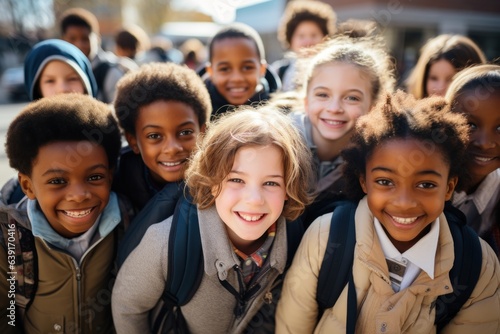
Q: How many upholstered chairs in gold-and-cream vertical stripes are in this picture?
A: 0